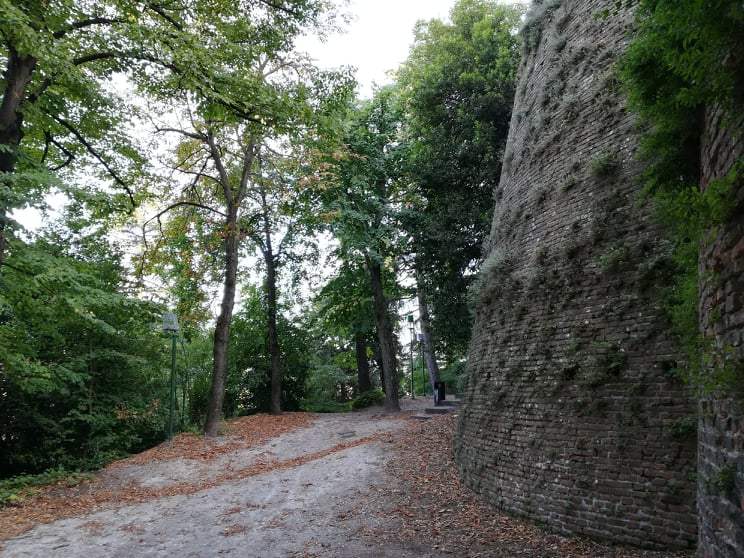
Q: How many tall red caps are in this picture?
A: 0